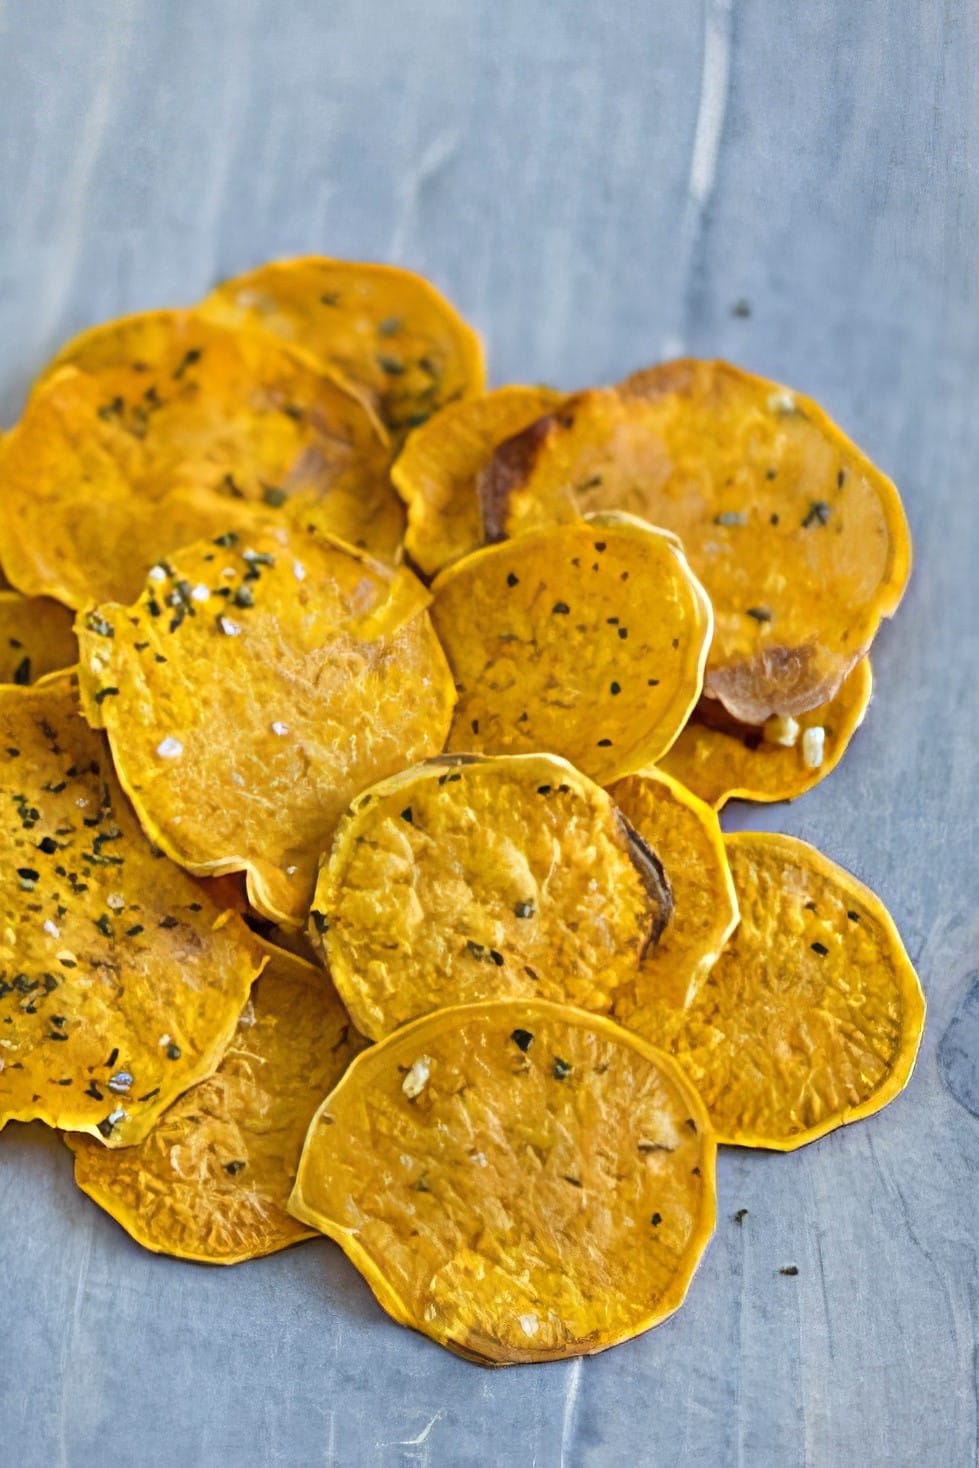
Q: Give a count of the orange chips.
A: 14